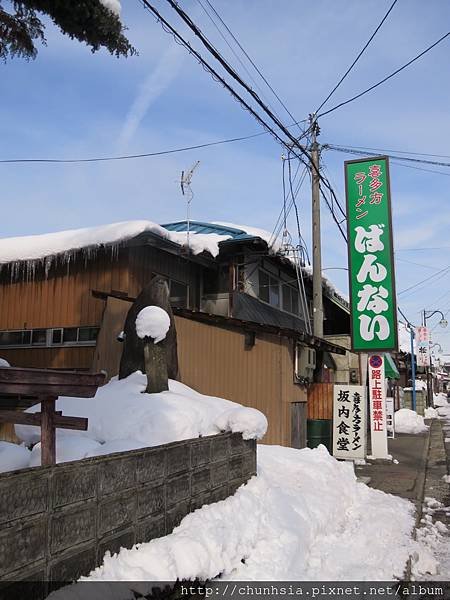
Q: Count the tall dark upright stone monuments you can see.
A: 1